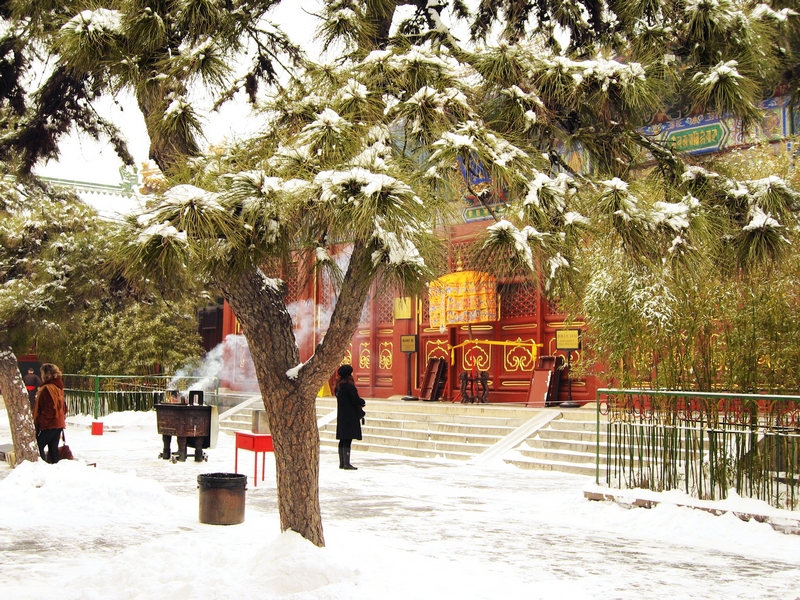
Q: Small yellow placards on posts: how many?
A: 2